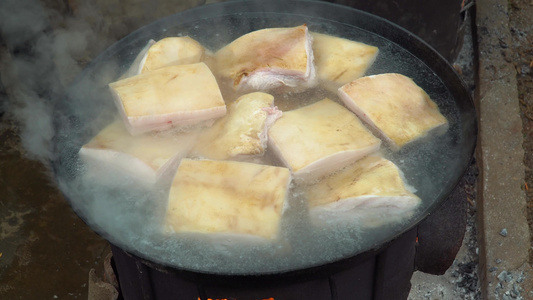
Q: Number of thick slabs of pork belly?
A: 10